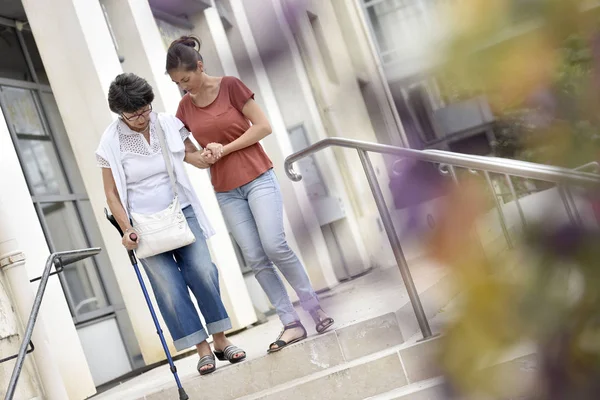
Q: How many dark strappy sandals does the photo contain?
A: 2